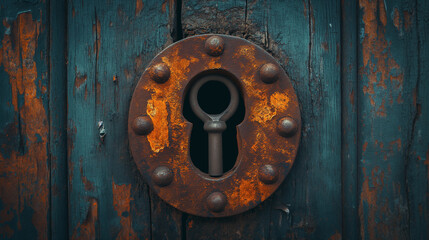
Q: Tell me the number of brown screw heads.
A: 8